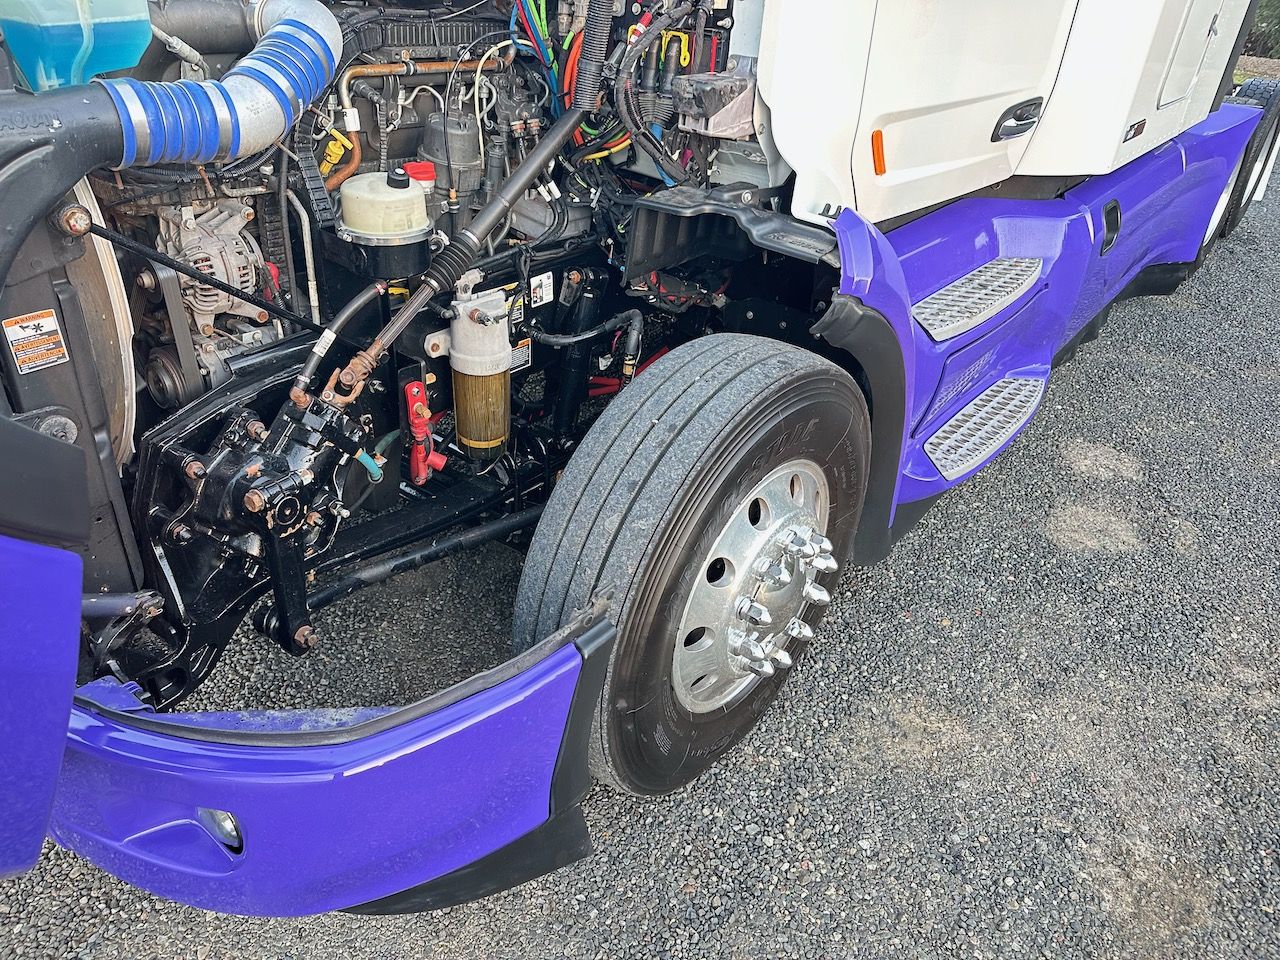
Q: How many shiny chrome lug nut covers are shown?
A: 10